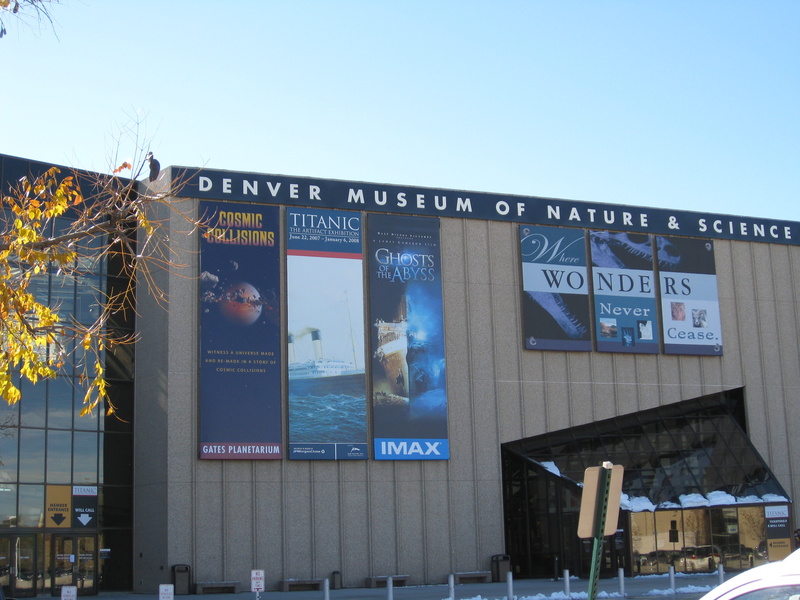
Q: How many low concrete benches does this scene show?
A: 4